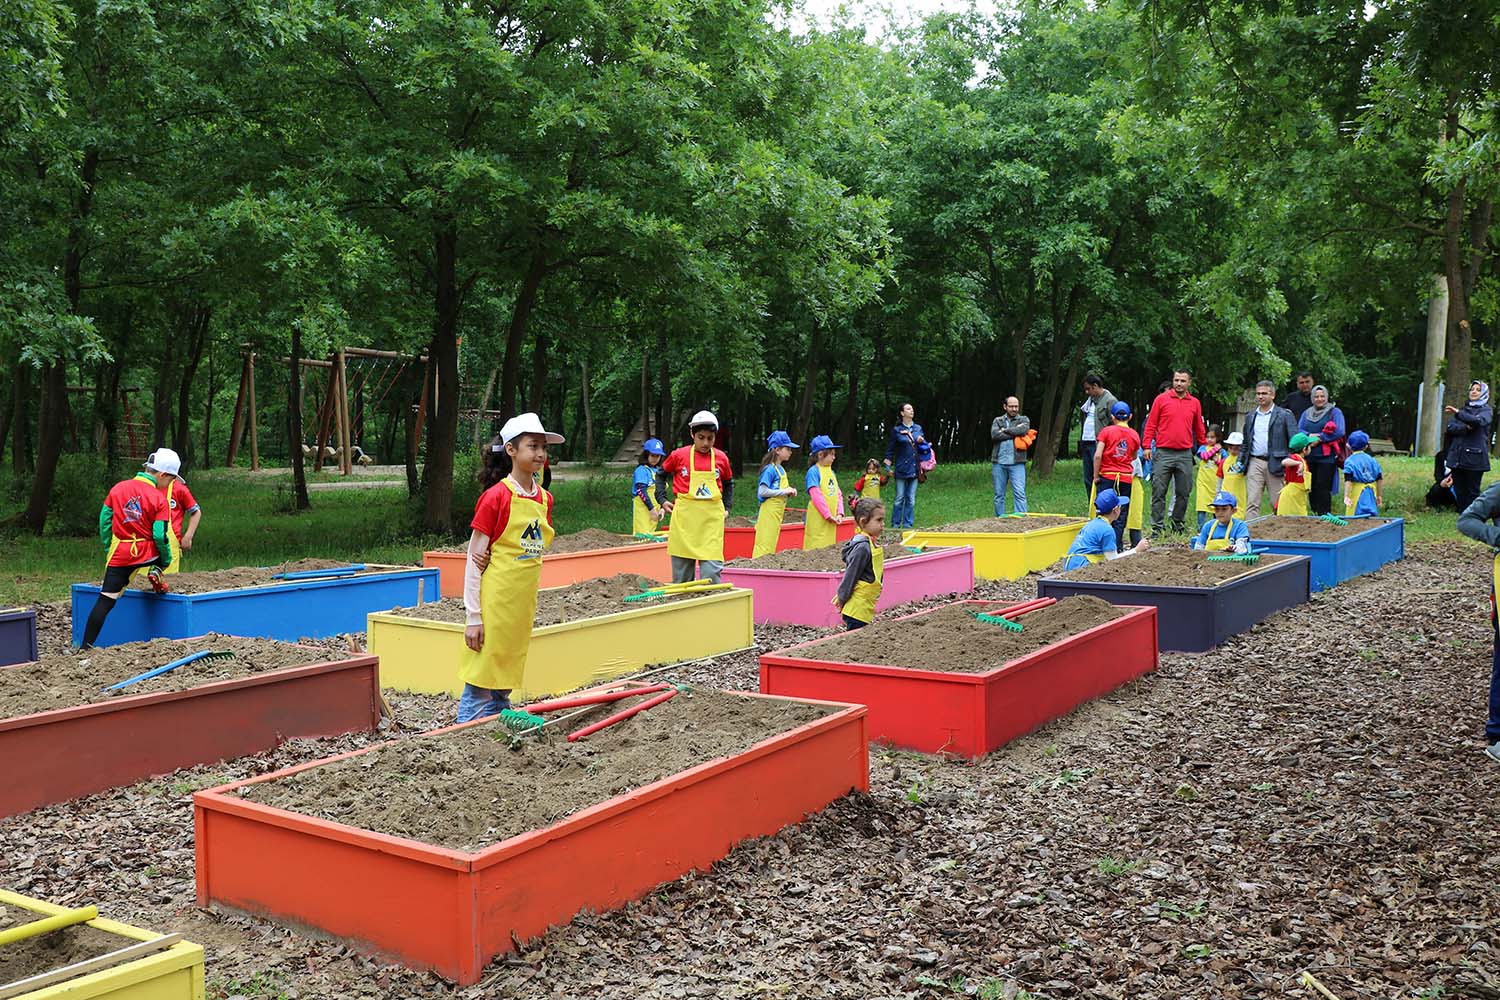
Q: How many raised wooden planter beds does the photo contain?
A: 13